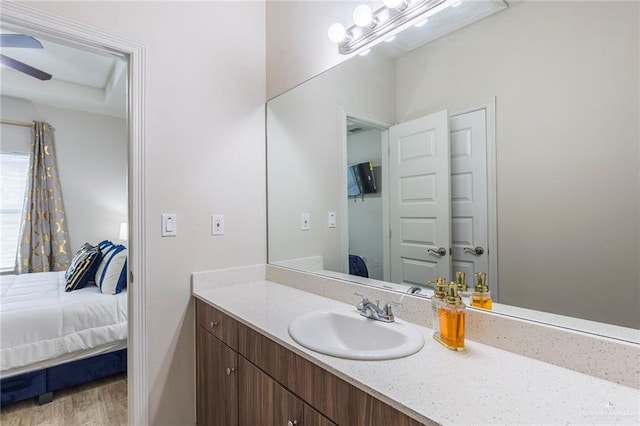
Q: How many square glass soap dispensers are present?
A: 2